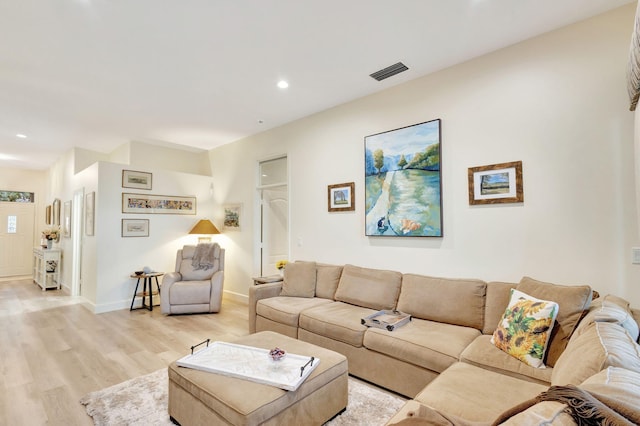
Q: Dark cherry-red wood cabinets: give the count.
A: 0